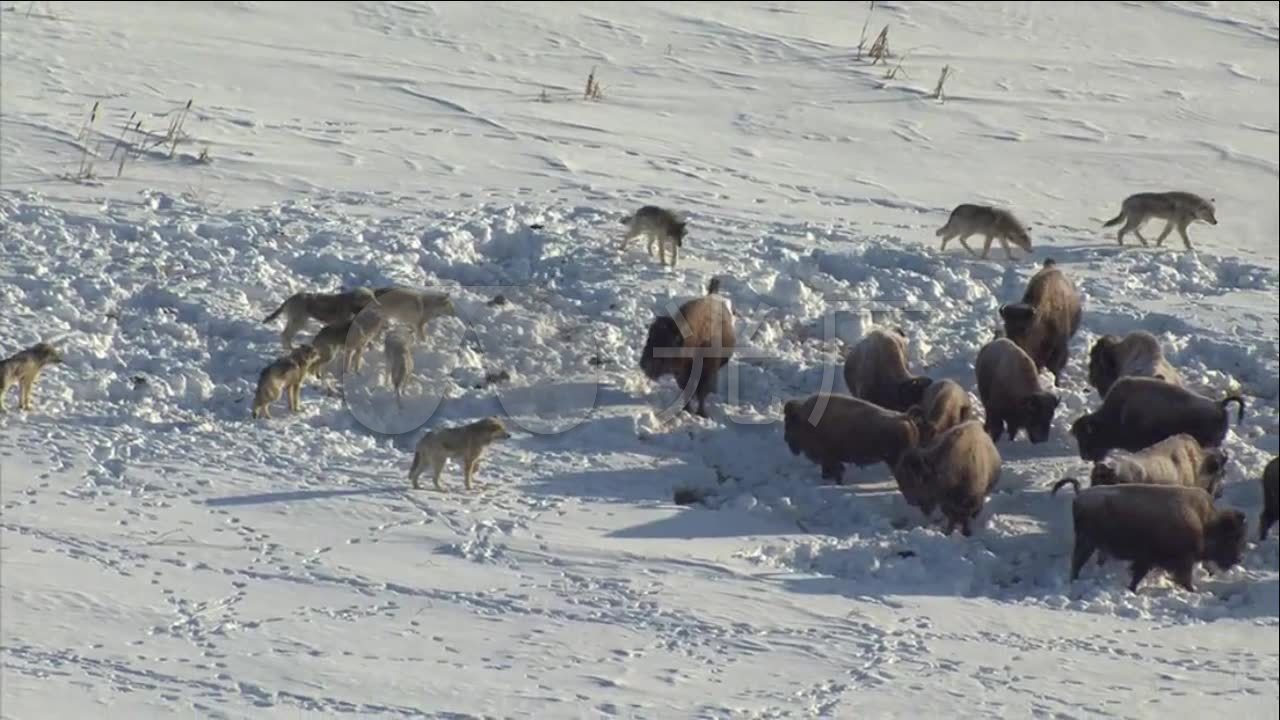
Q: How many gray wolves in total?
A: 10